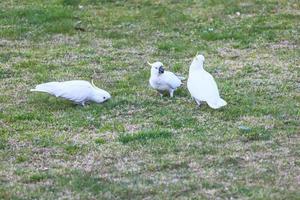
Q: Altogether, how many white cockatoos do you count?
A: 3